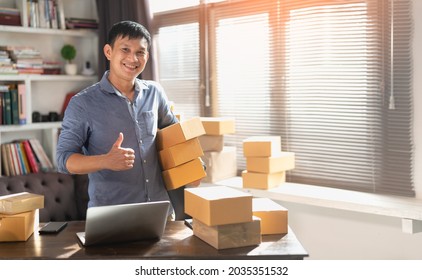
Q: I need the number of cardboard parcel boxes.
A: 14